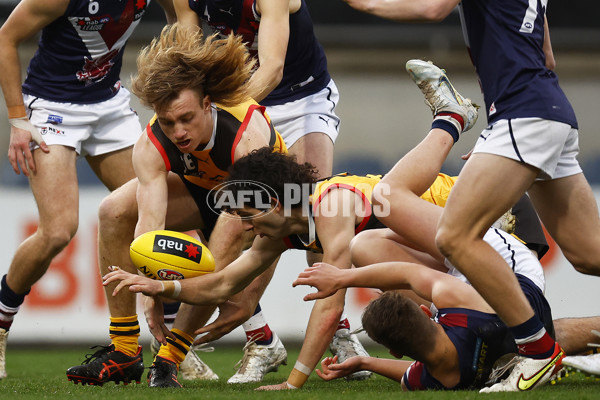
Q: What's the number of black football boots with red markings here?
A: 2